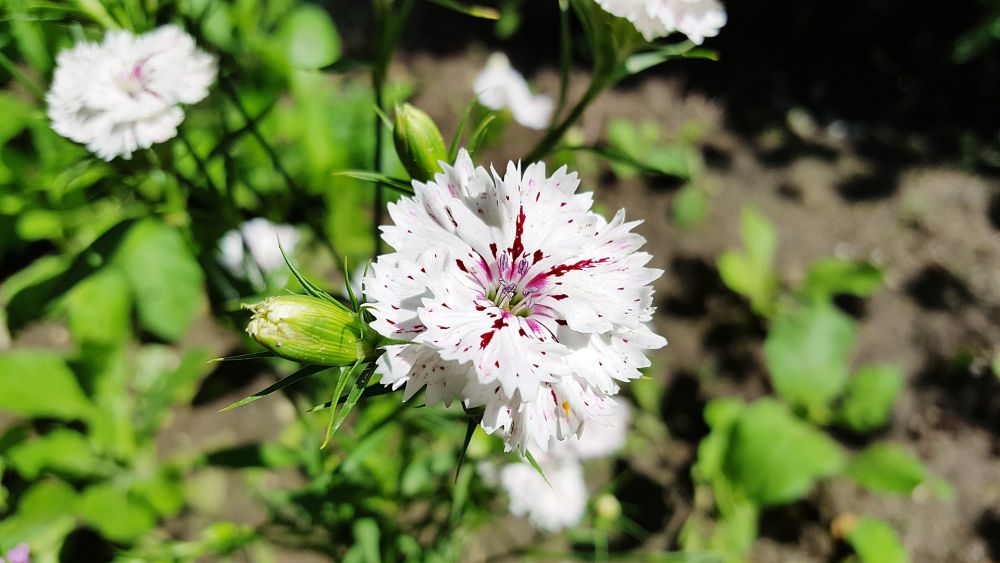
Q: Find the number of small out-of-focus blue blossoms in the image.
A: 0